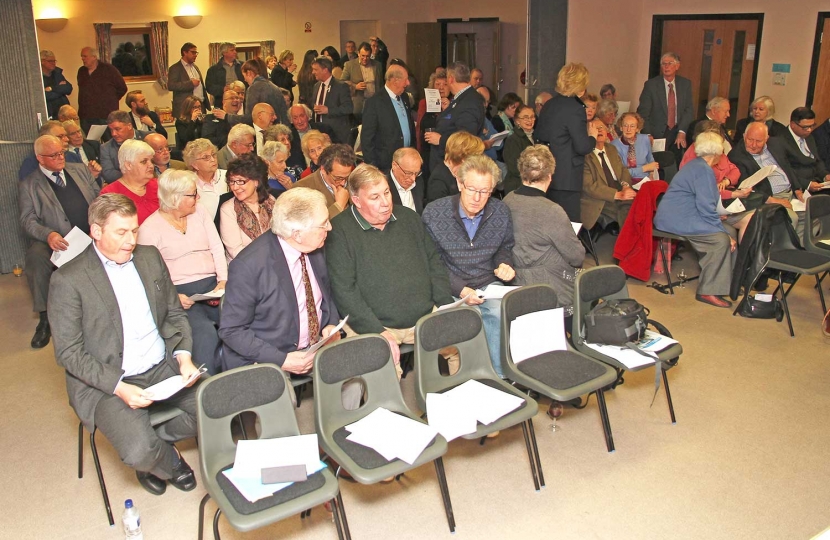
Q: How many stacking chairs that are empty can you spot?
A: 7